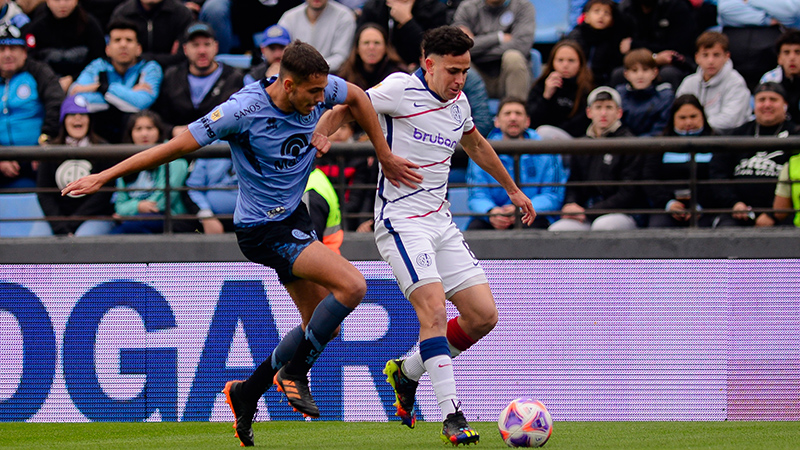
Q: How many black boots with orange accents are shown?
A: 2